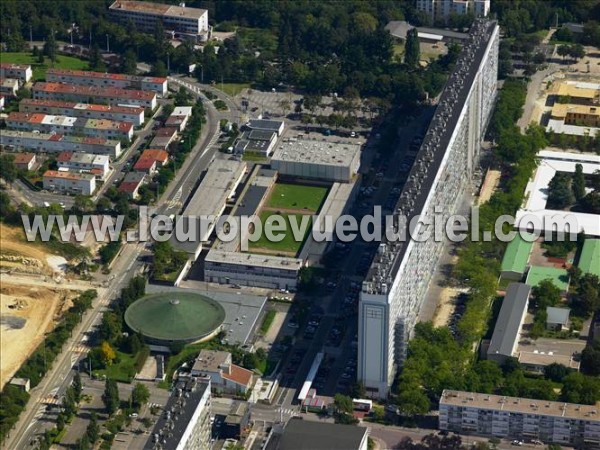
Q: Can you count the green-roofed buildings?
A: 4